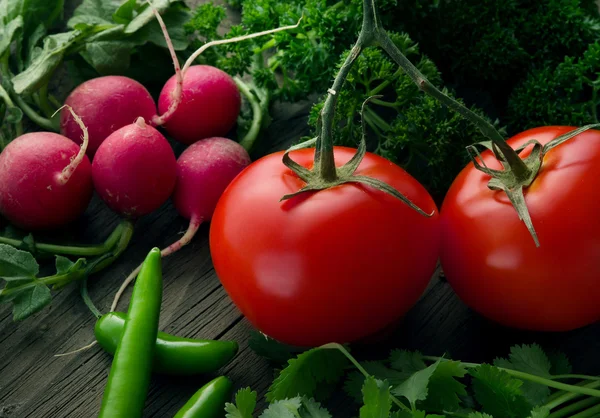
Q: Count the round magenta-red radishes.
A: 5